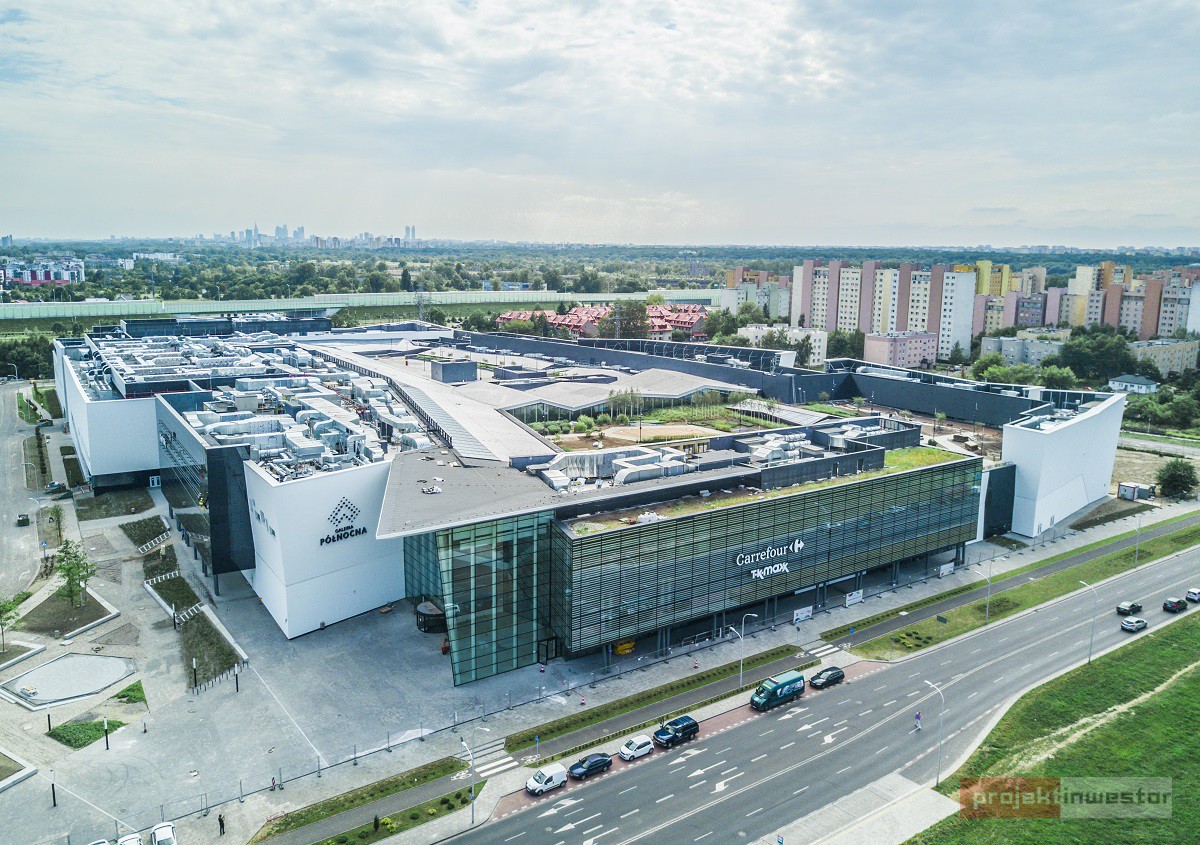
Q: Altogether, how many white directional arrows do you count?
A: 9